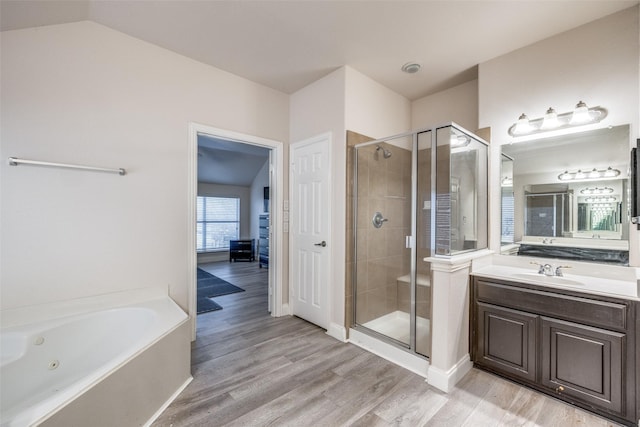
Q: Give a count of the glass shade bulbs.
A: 3